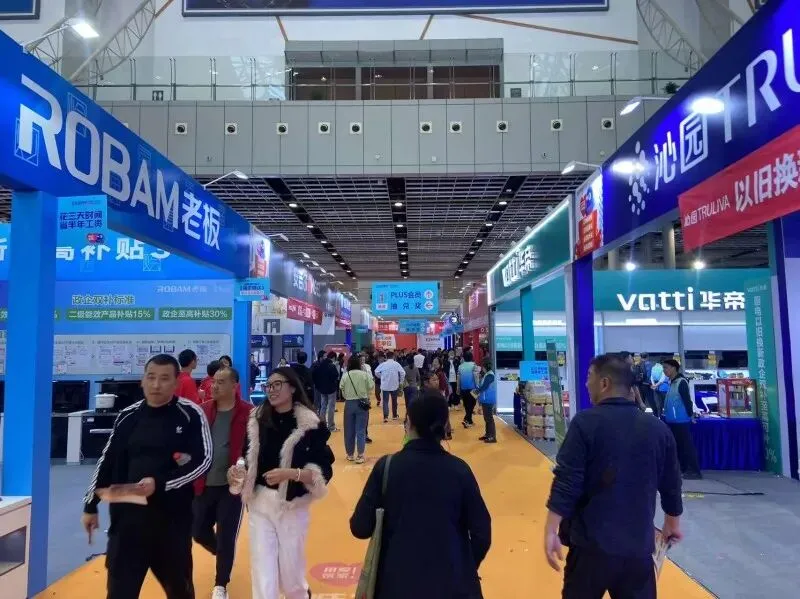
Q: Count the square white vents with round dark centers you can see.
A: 10